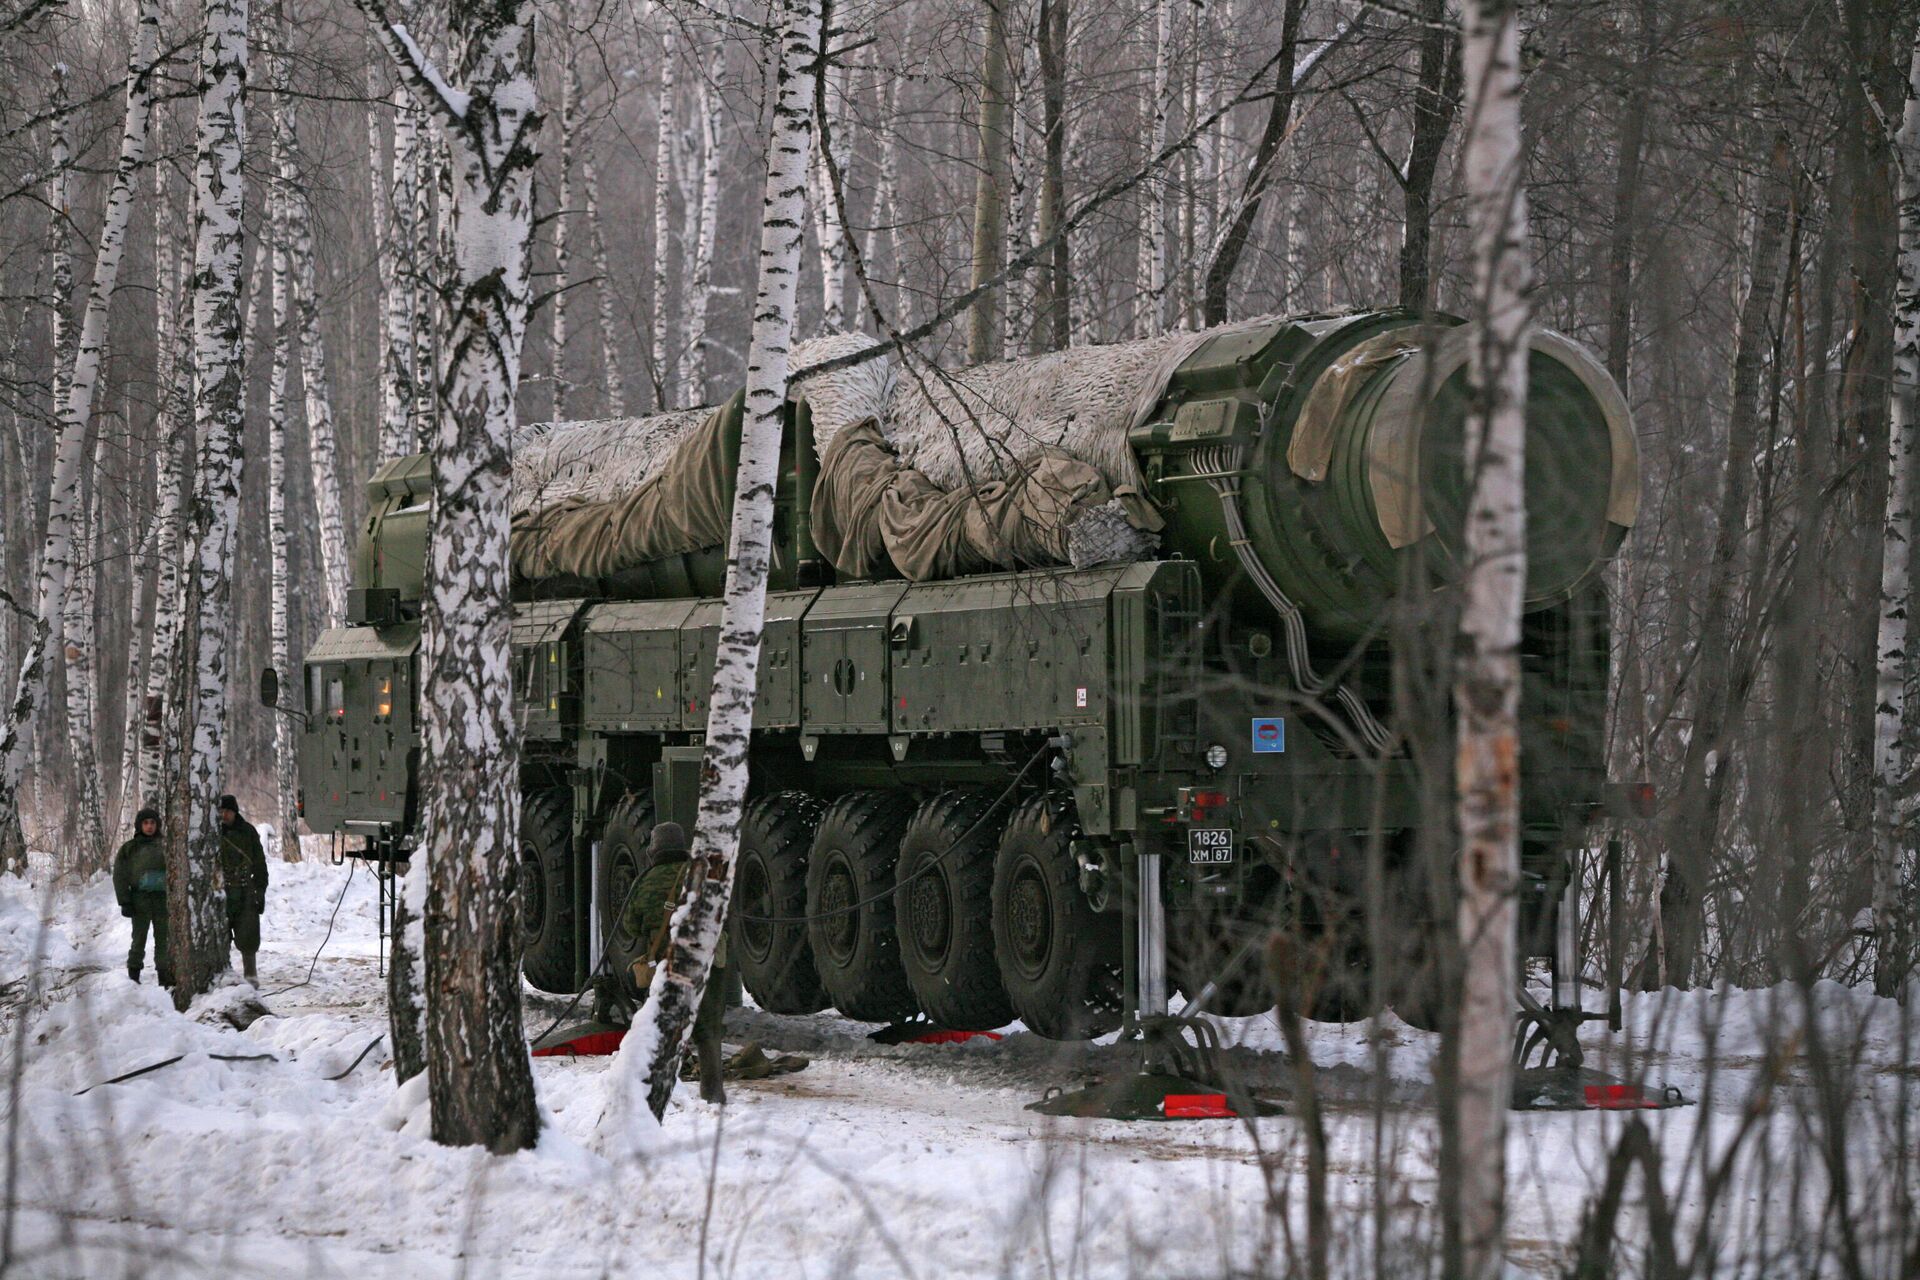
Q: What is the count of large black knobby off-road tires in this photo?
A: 6